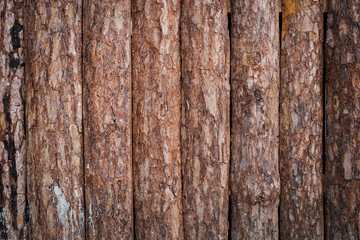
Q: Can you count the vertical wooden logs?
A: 8